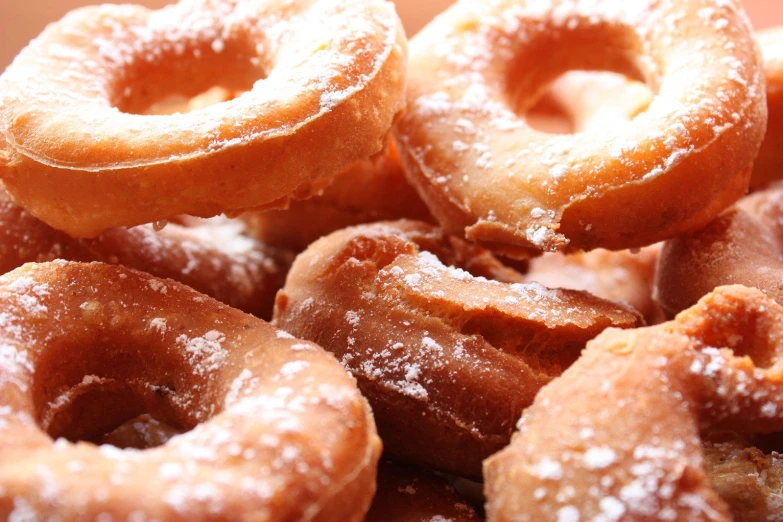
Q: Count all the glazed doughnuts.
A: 0